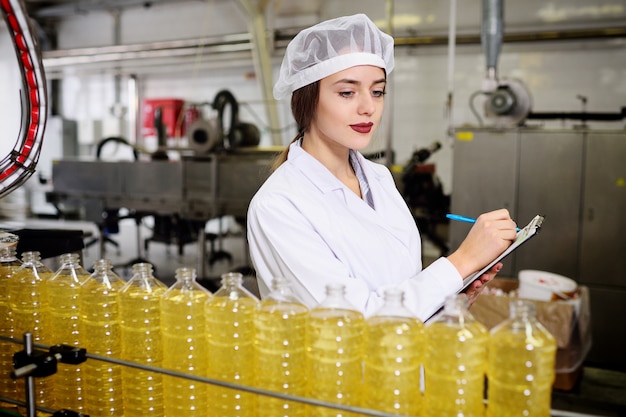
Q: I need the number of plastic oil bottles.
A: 12